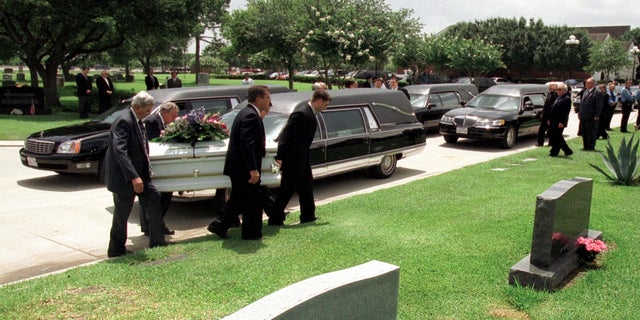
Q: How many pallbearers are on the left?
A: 2